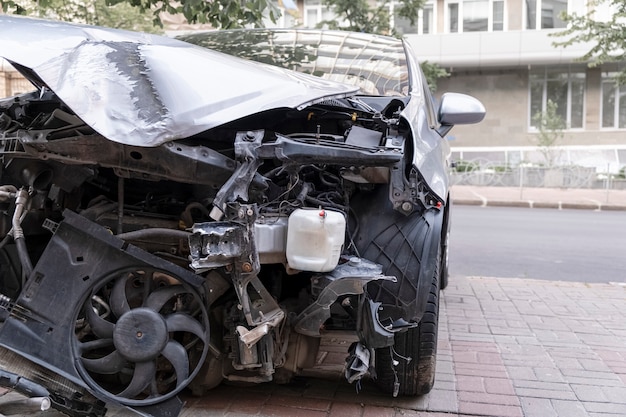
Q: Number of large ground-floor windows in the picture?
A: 2